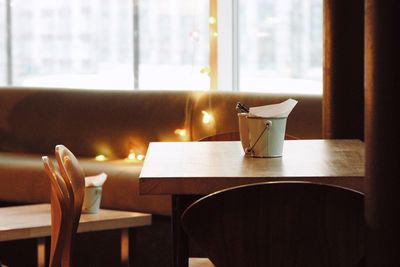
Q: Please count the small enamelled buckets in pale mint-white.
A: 2